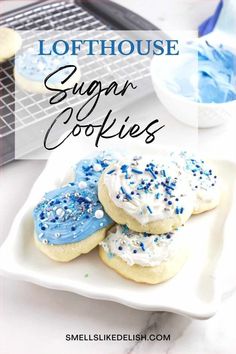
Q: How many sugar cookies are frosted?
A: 6